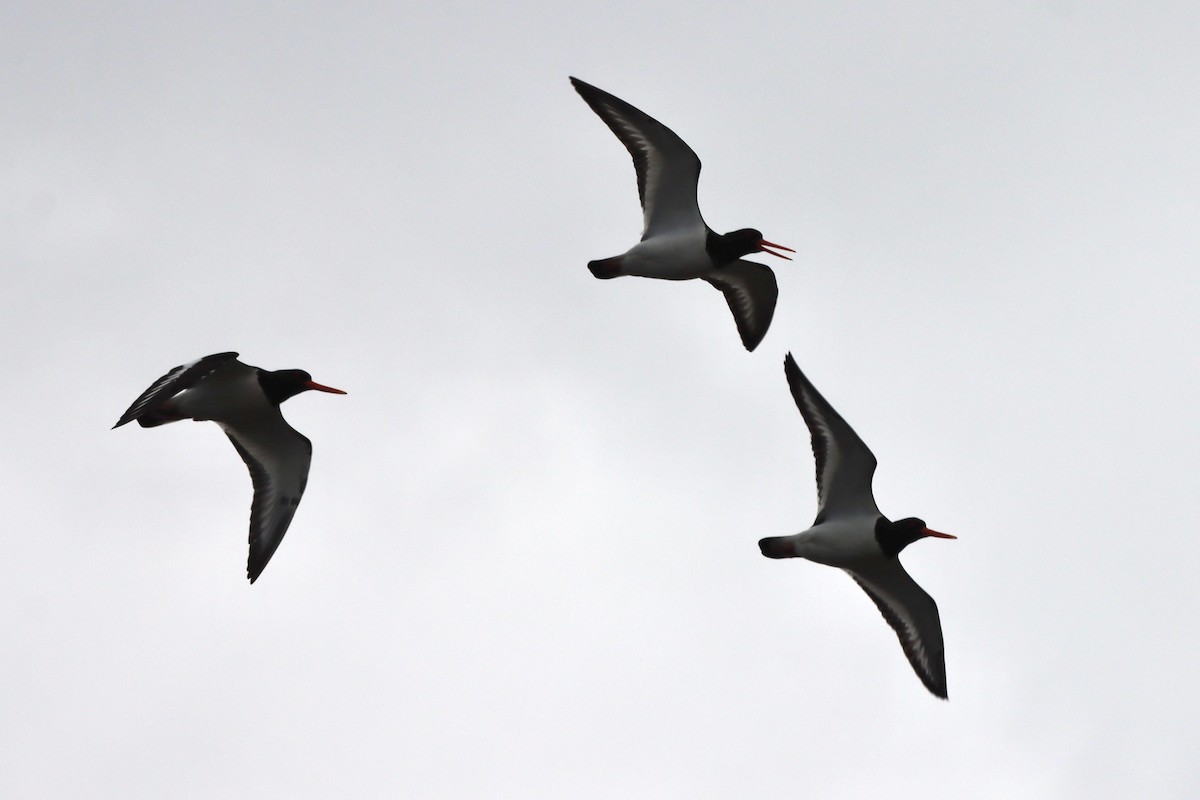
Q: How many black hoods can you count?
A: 3